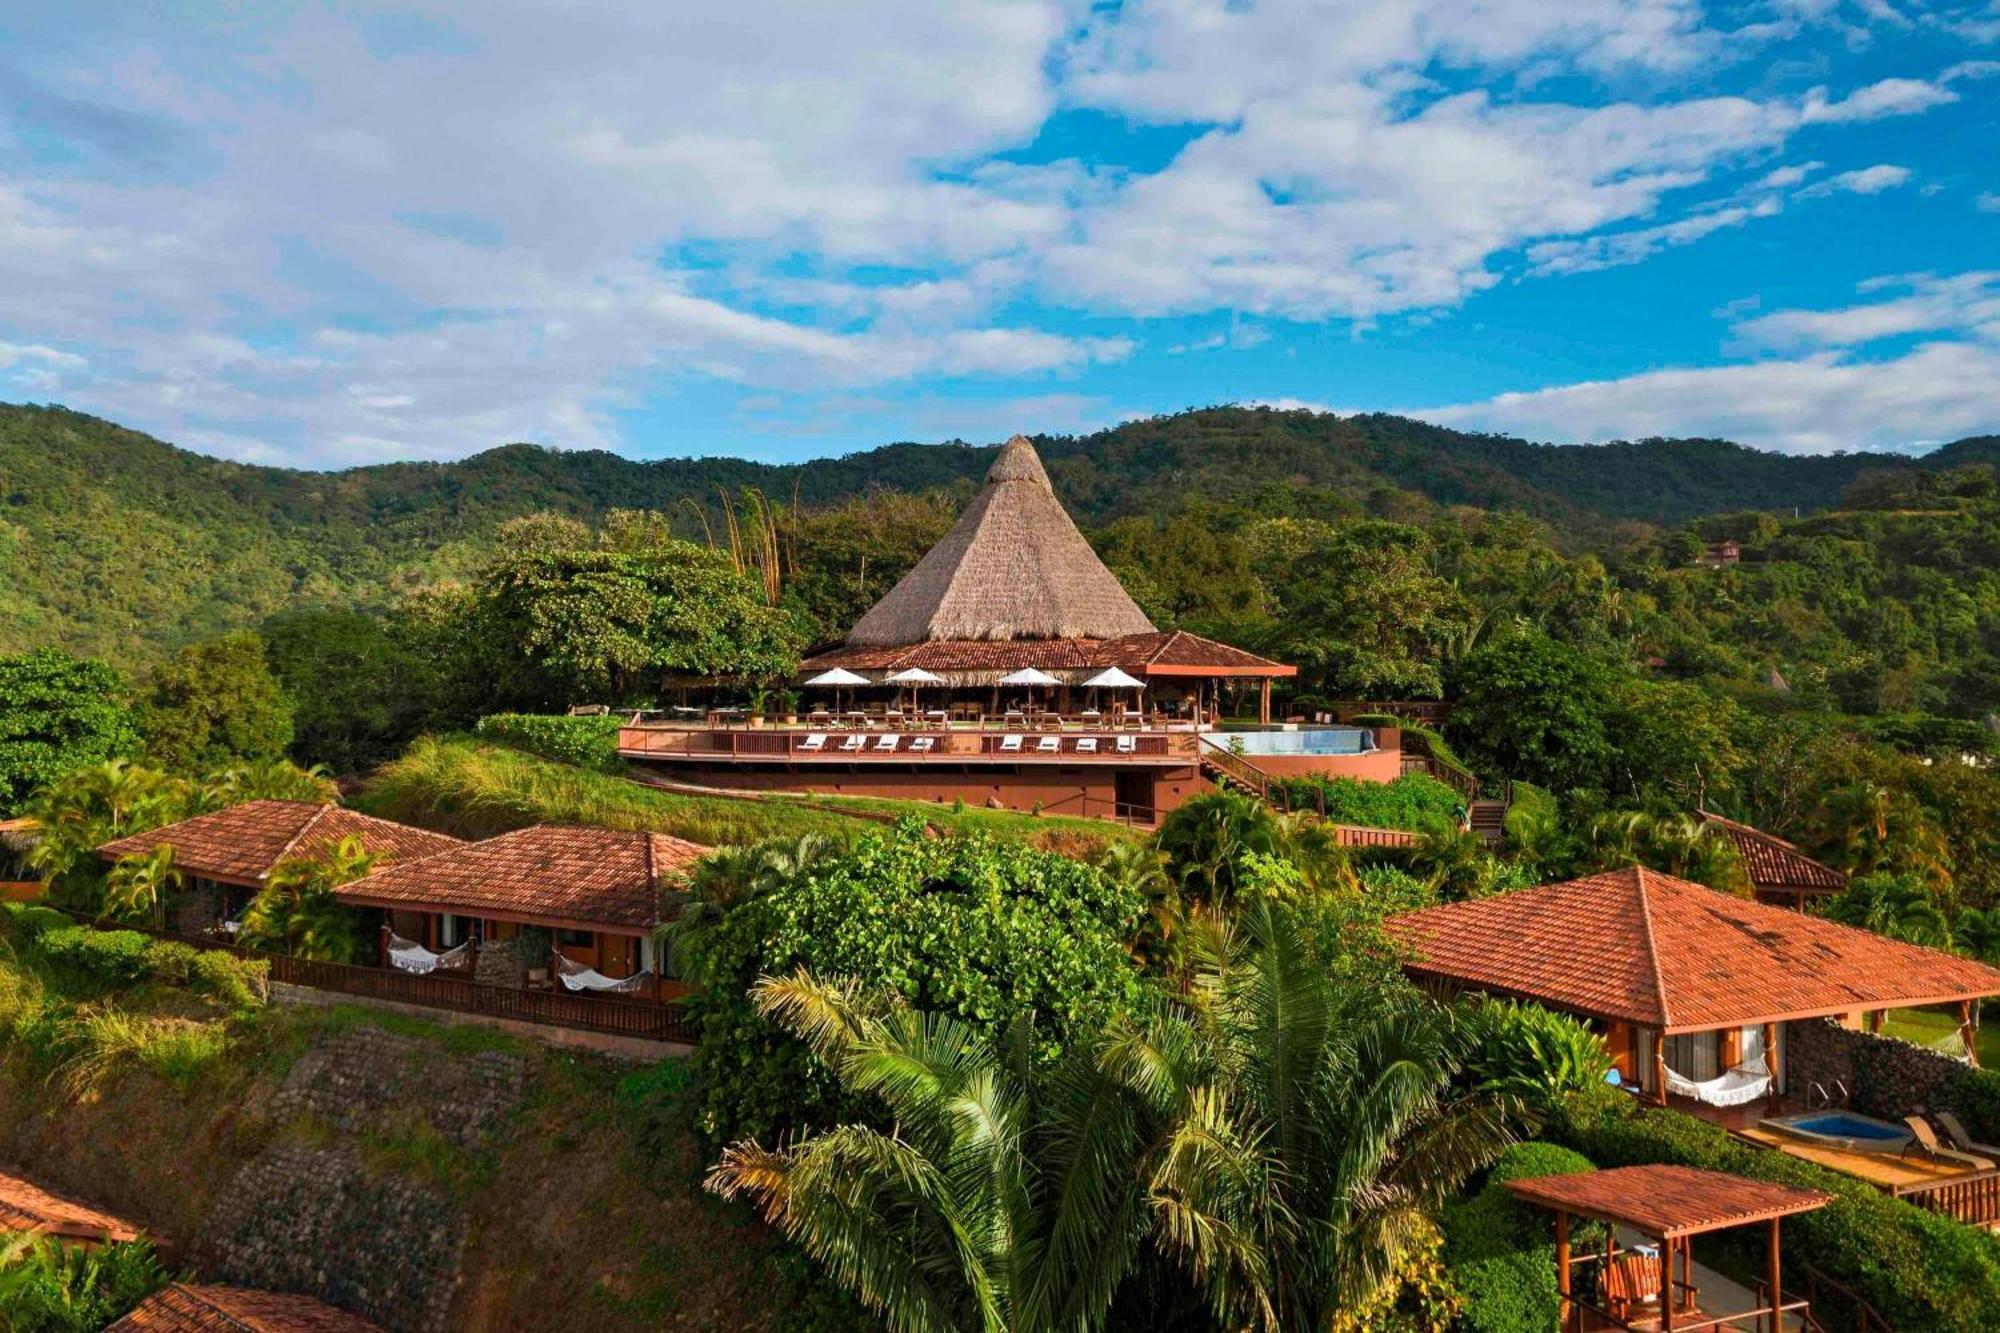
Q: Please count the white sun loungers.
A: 8